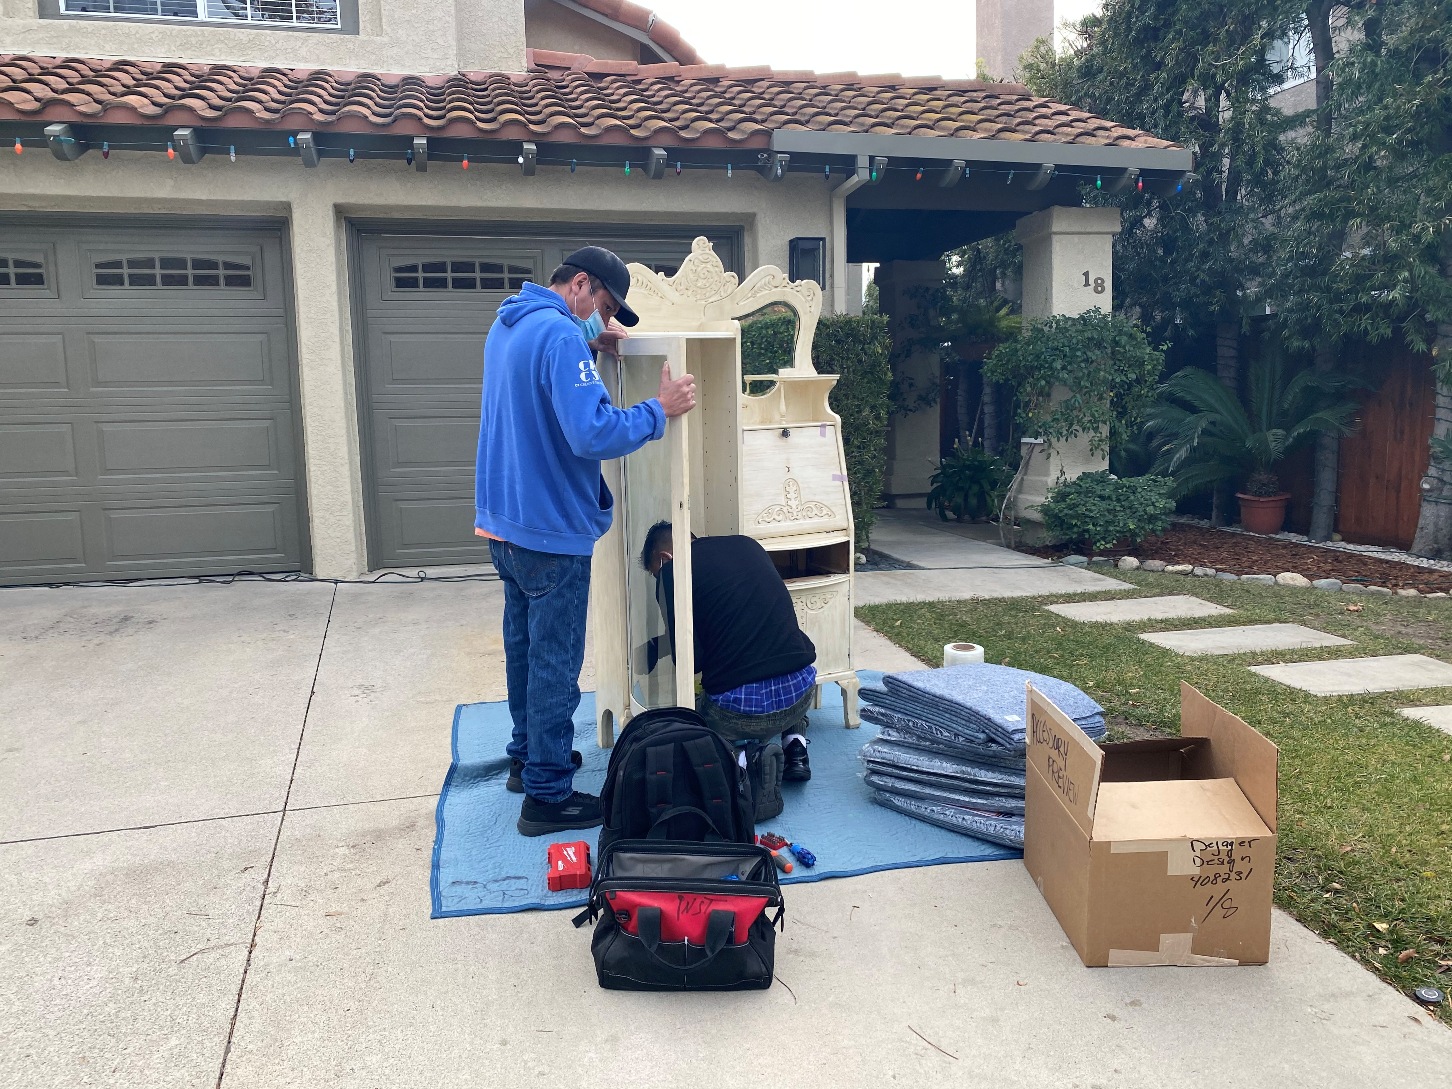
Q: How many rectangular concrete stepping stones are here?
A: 4